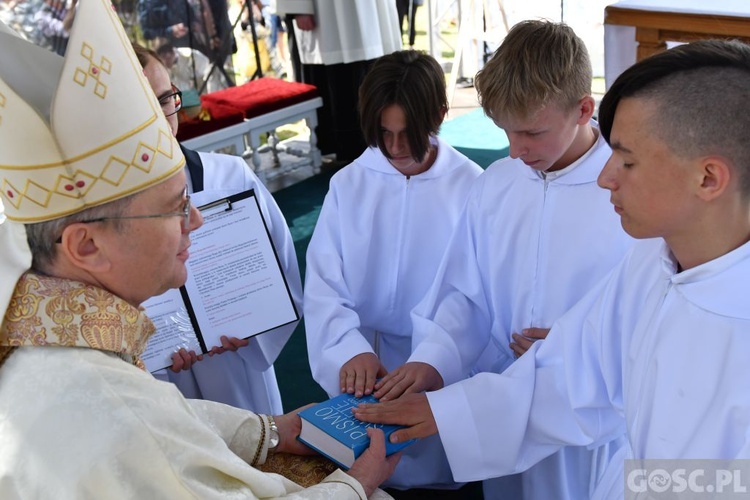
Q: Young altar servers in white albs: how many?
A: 3